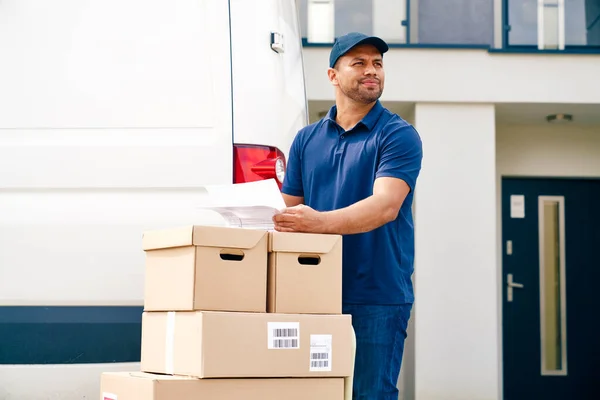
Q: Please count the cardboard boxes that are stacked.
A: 4